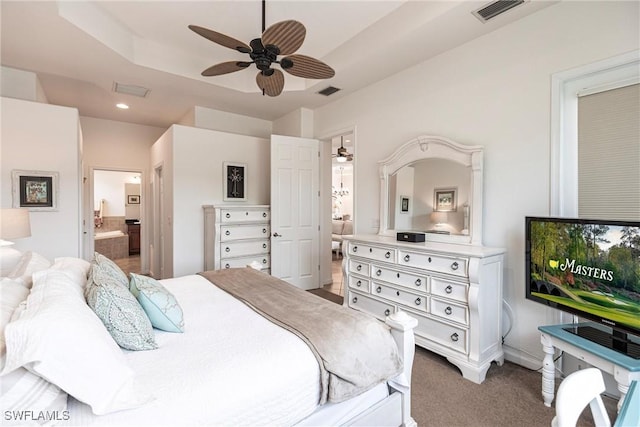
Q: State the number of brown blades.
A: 5